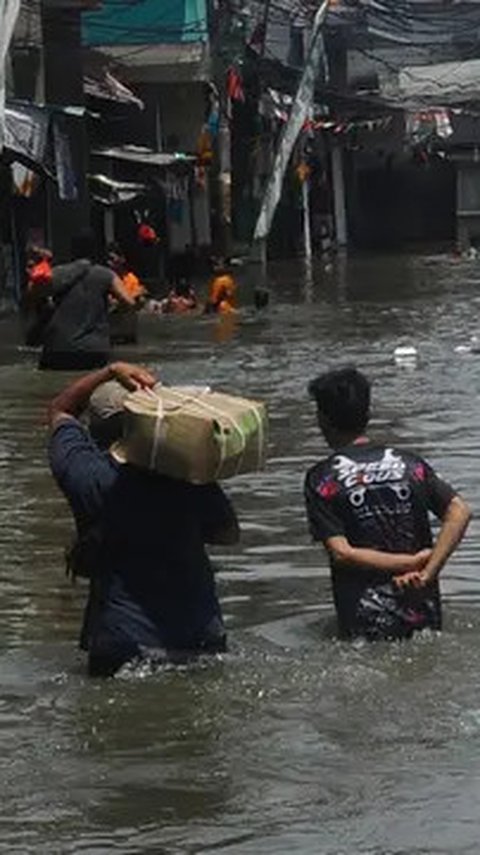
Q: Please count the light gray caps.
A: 1